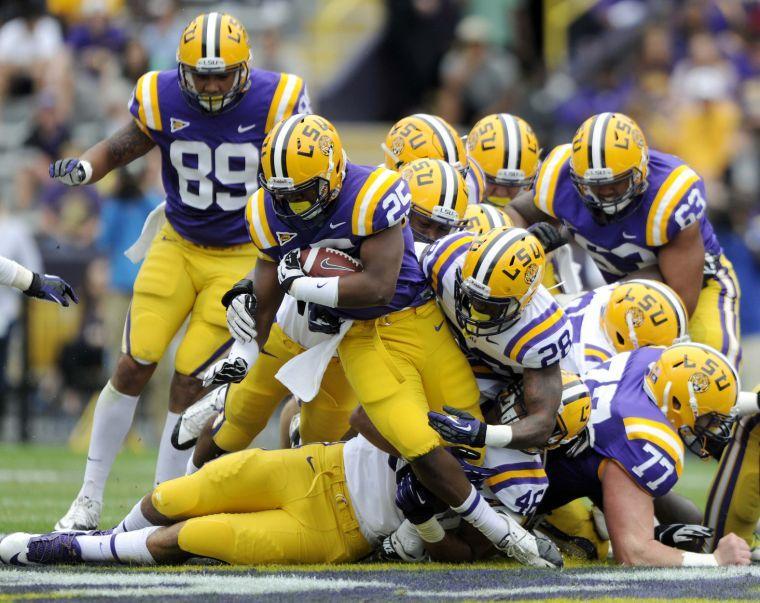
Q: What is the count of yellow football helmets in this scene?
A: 11